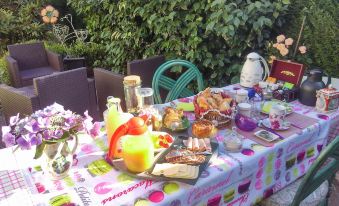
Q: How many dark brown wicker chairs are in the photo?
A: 3